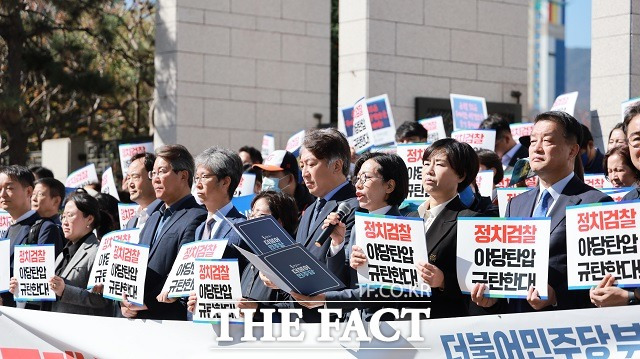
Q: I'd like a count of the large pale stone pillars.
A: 3